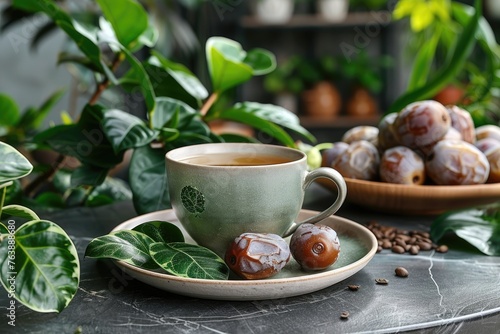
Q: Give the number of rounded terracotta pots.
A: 2